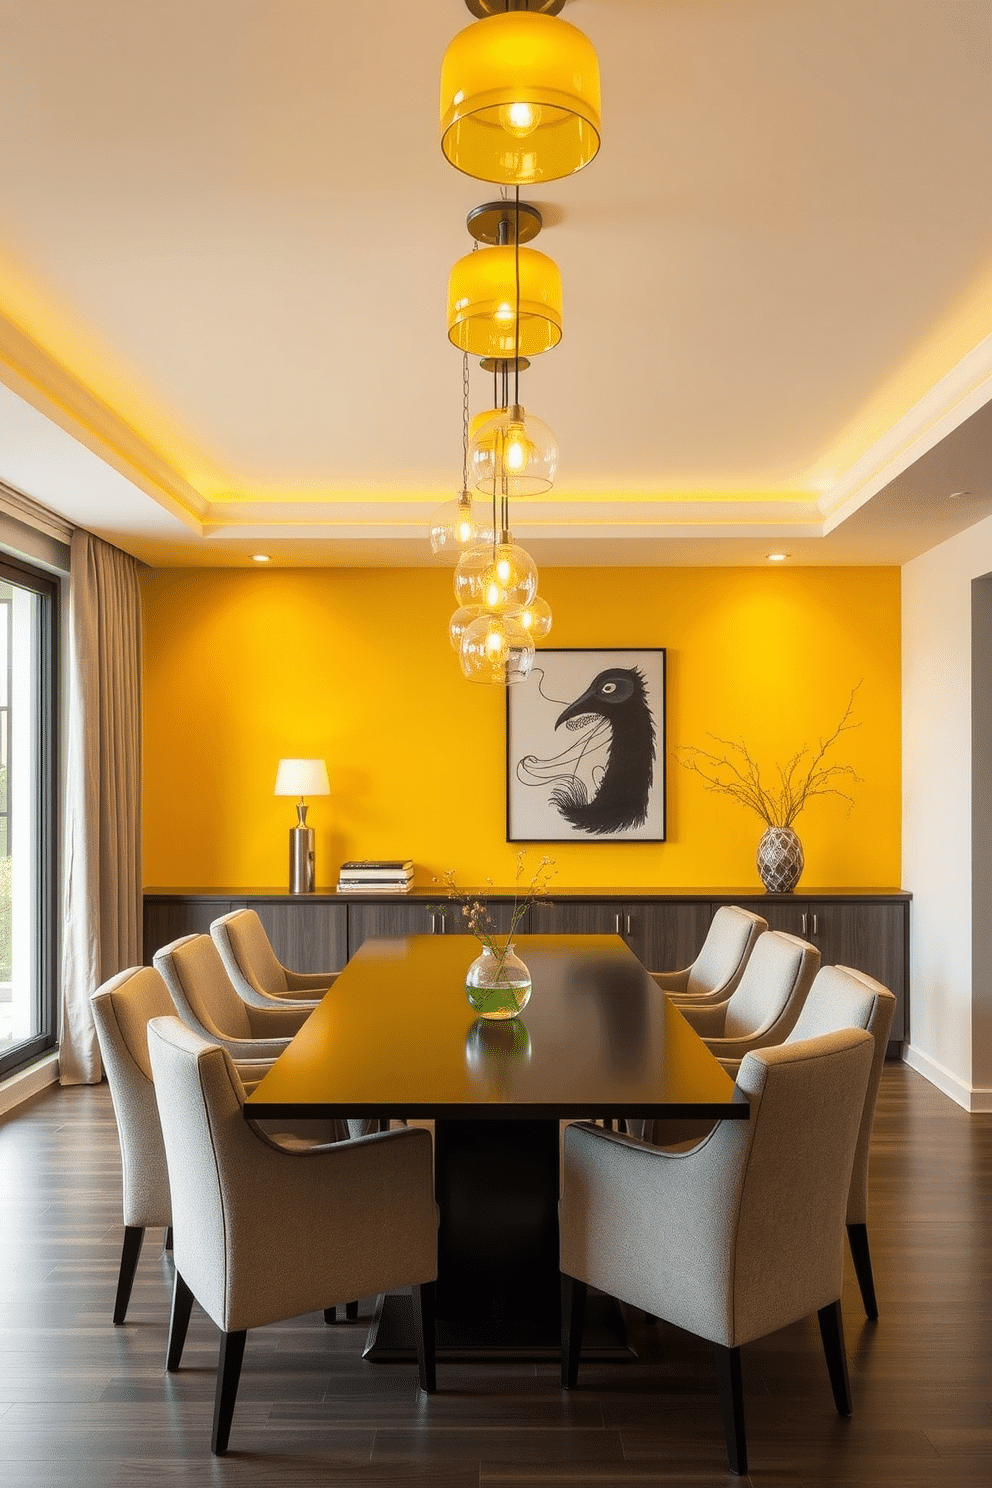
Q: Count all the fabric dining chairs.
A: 8